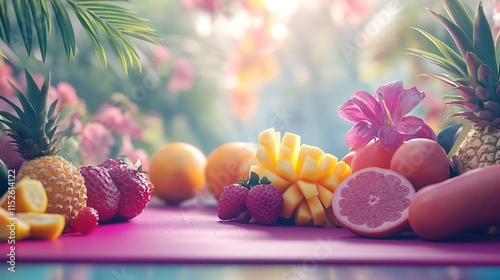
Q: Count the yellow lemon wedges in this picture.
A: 3